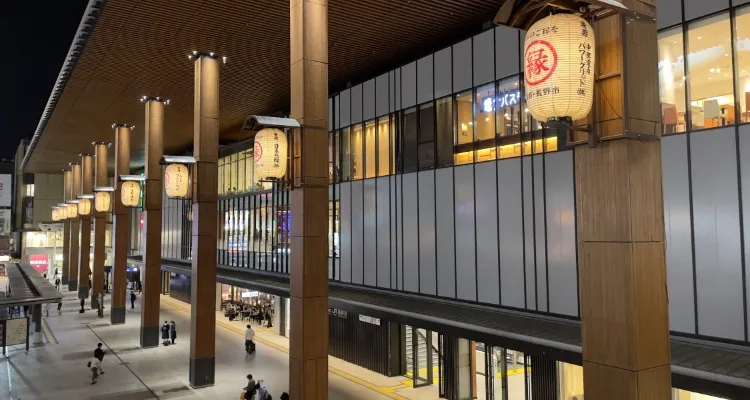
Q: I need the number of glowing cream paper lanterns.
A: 9